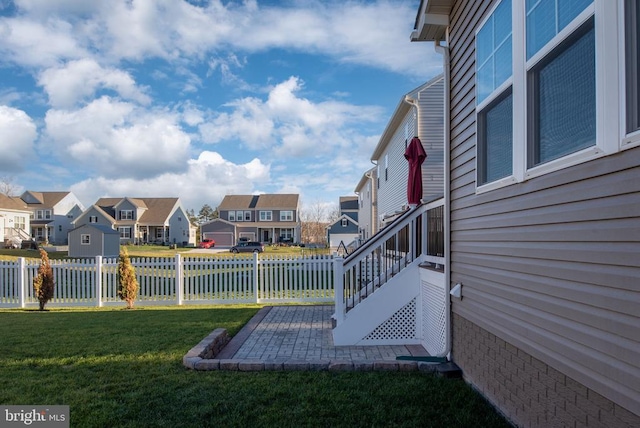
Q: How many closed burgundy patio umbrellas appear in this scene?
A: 1